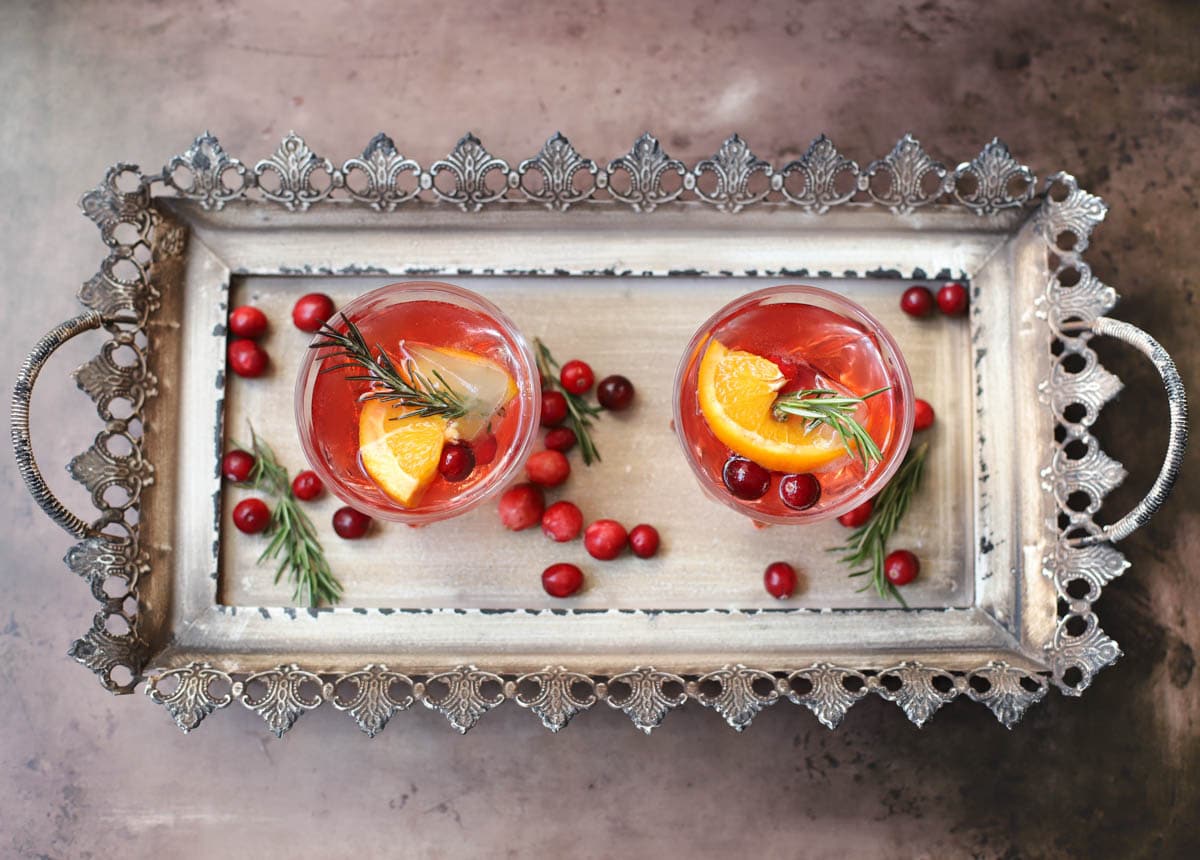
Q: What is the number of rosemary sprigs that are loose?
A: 3